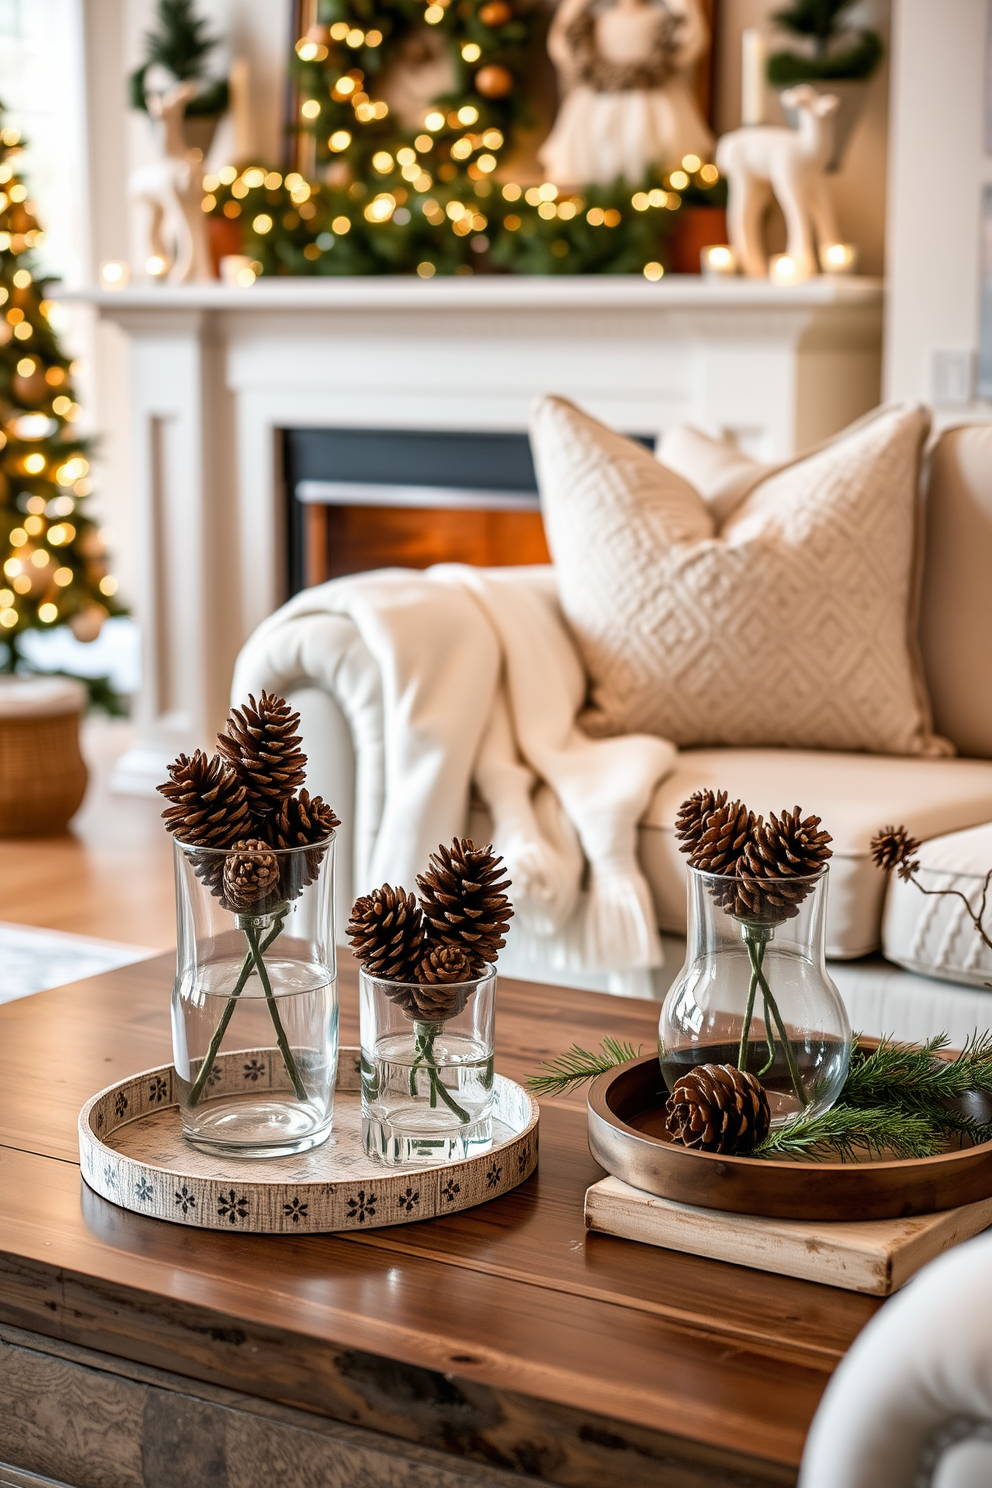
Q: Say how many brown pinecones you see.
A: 11